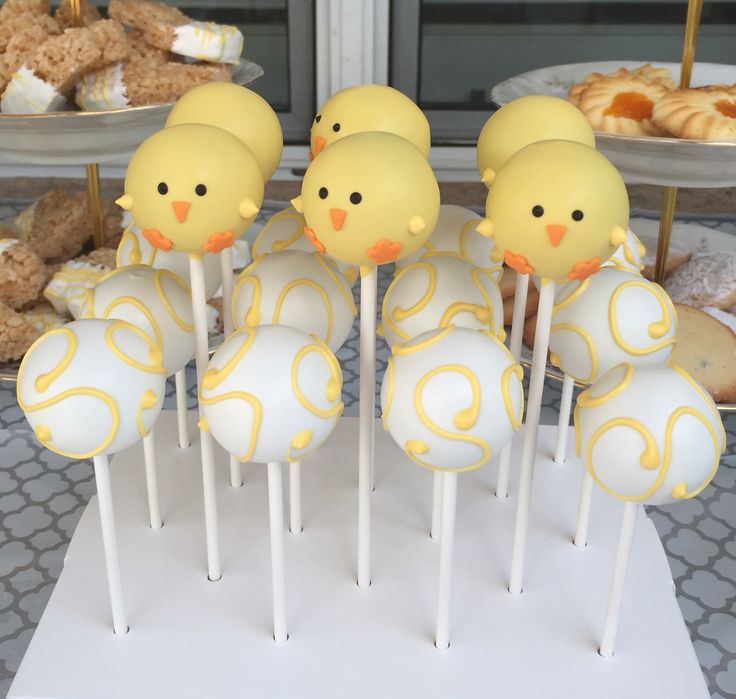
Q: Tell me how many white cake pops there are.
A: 12